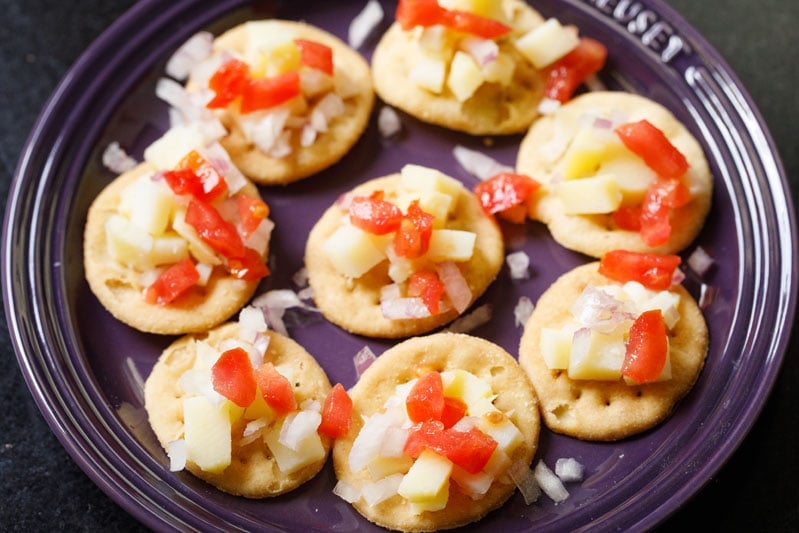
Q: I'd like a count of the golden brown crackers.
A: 8